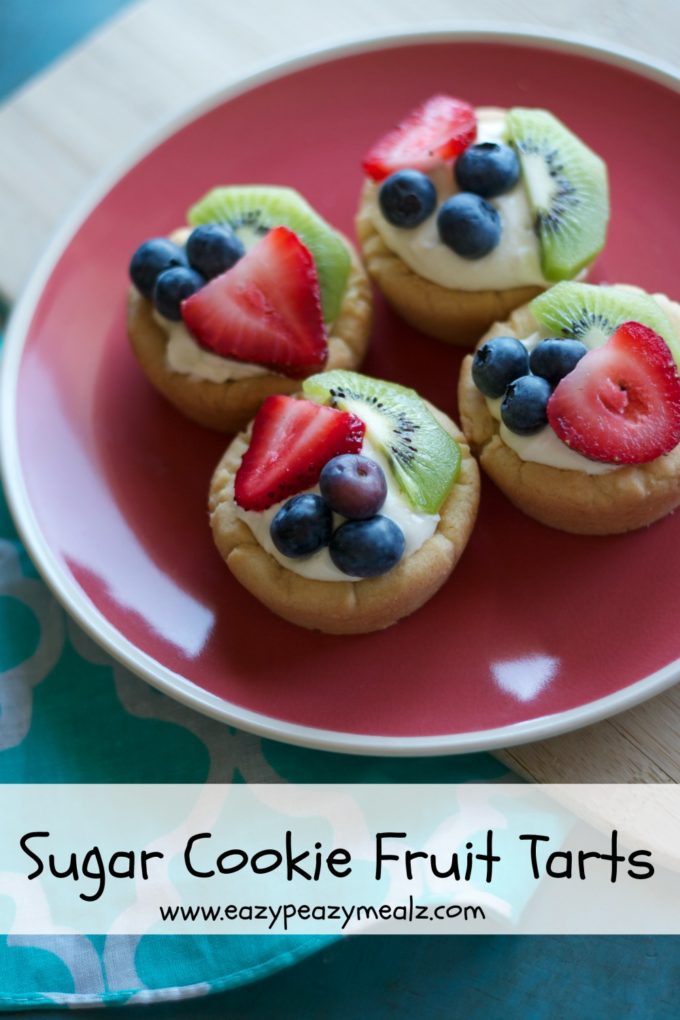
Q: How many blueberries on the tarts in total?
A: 12